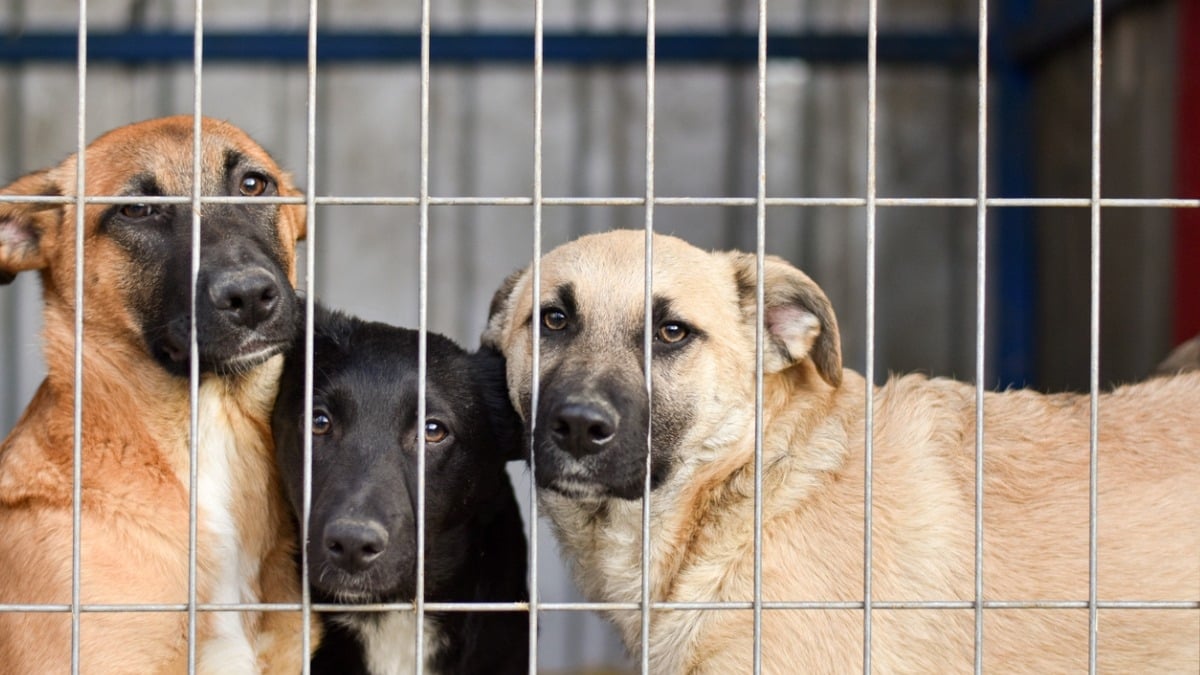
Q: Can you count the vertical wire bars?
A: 10